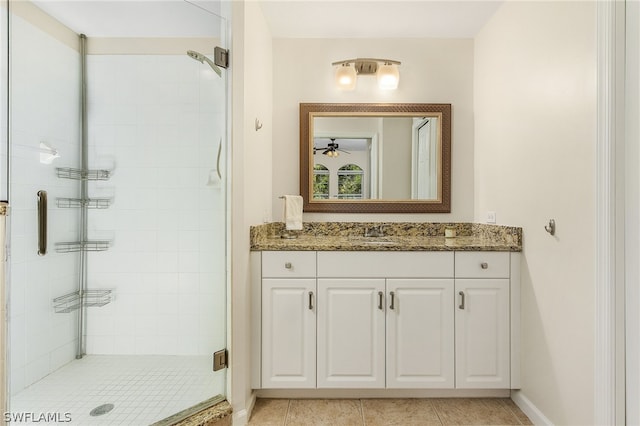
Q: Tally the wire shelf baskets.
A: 4